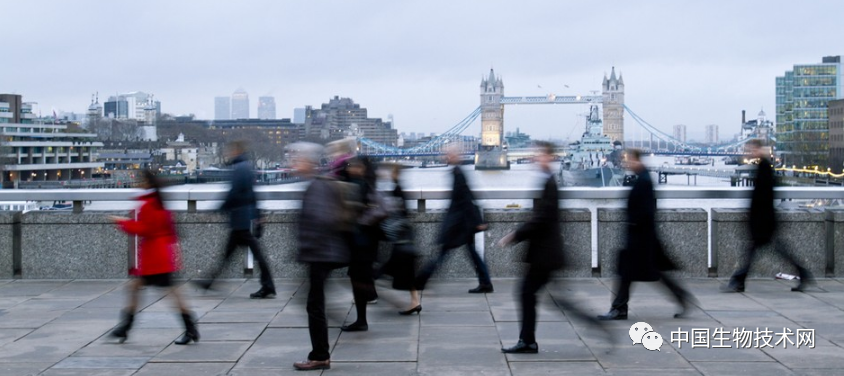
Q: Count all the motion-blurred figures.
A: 10